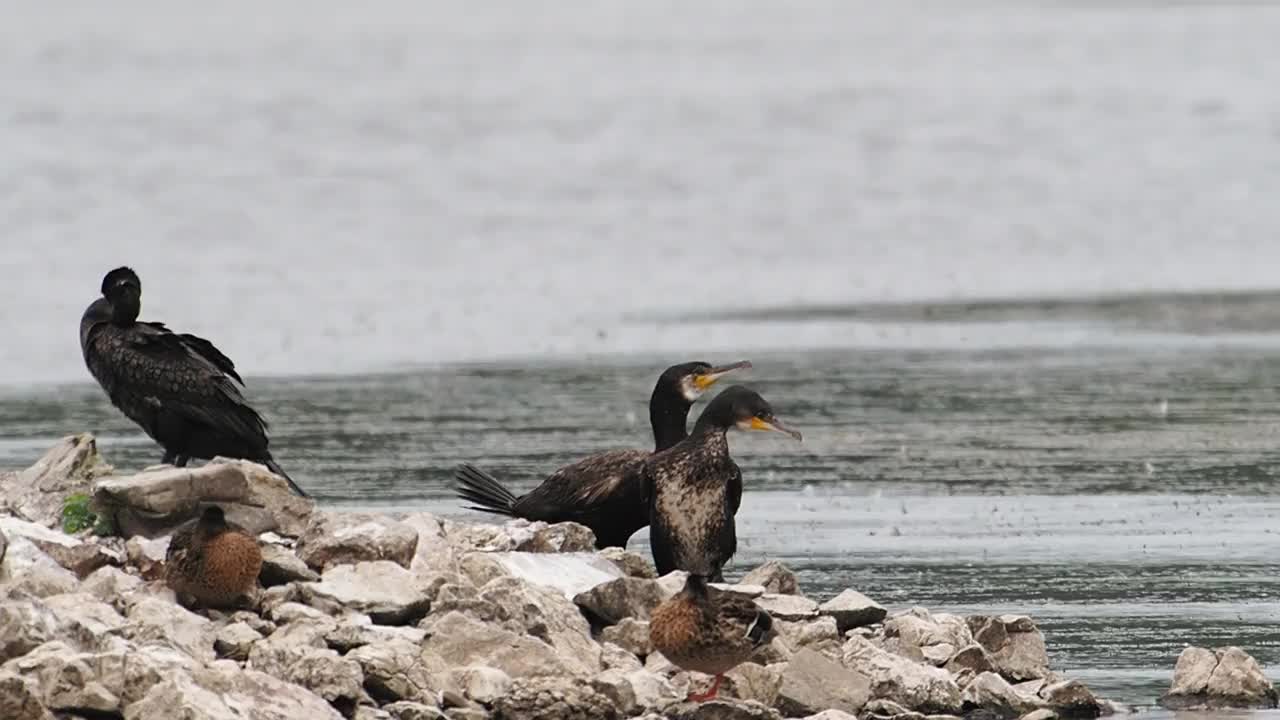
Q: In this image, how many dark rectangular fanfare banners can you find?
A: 0